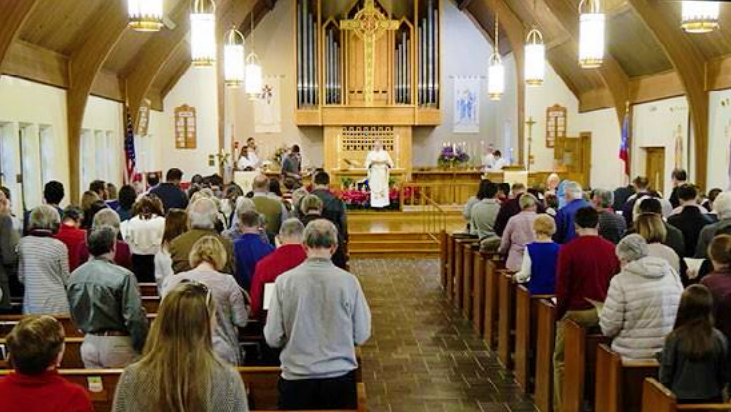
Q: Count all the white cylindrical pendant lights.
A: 8